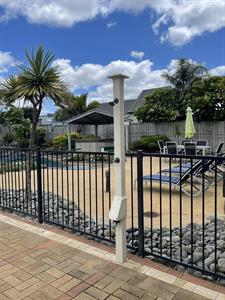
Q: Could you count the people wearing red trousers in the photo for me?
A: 0